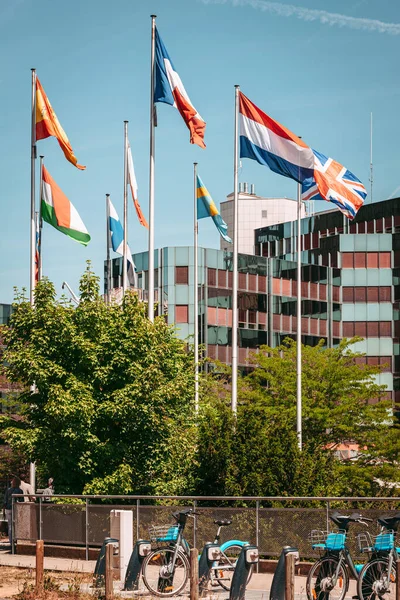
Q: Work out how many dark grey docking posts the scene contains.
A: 5